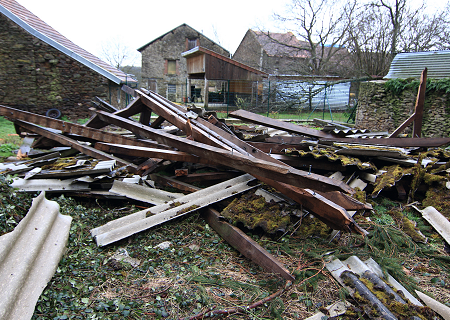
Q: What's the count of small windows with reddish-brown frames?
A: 2